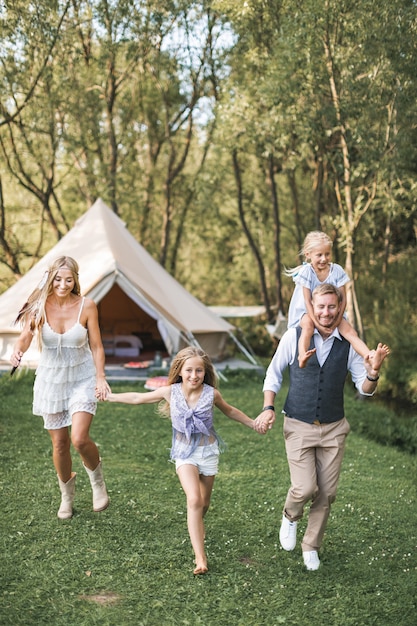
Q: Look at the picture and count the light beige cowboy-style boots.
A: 2